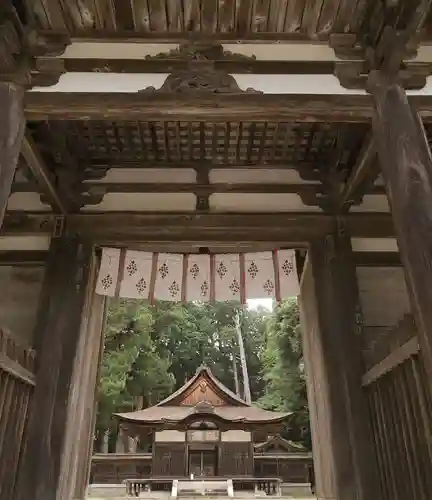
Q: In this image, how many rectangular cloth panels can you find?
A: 7